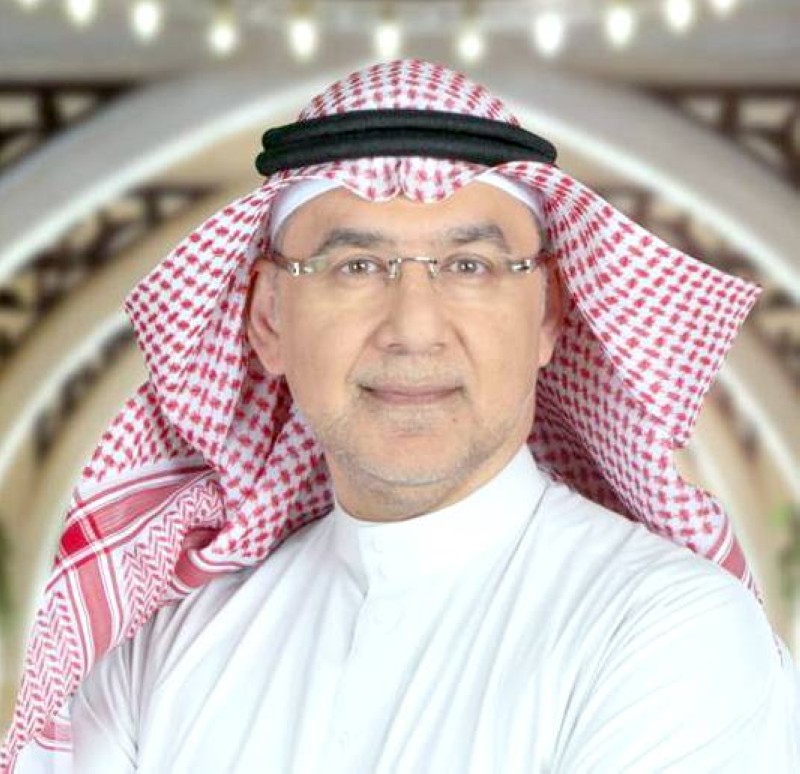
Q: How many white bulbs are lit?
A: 11